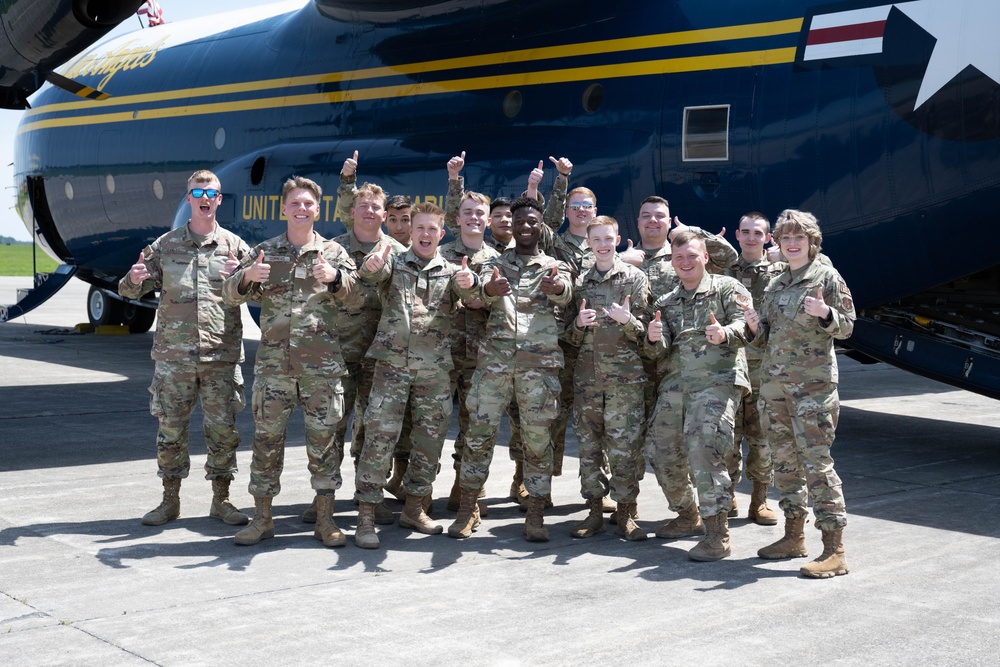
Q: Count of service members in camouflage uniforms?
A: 14